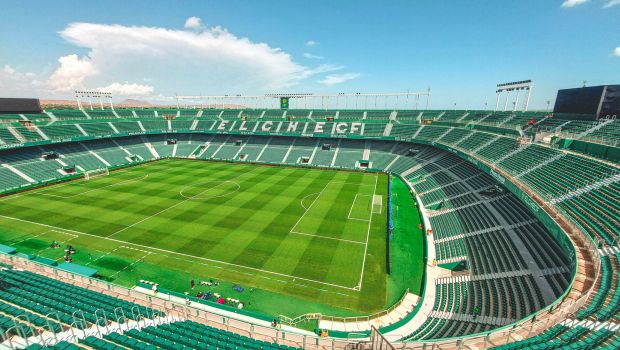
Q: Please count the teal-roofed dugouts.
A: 2